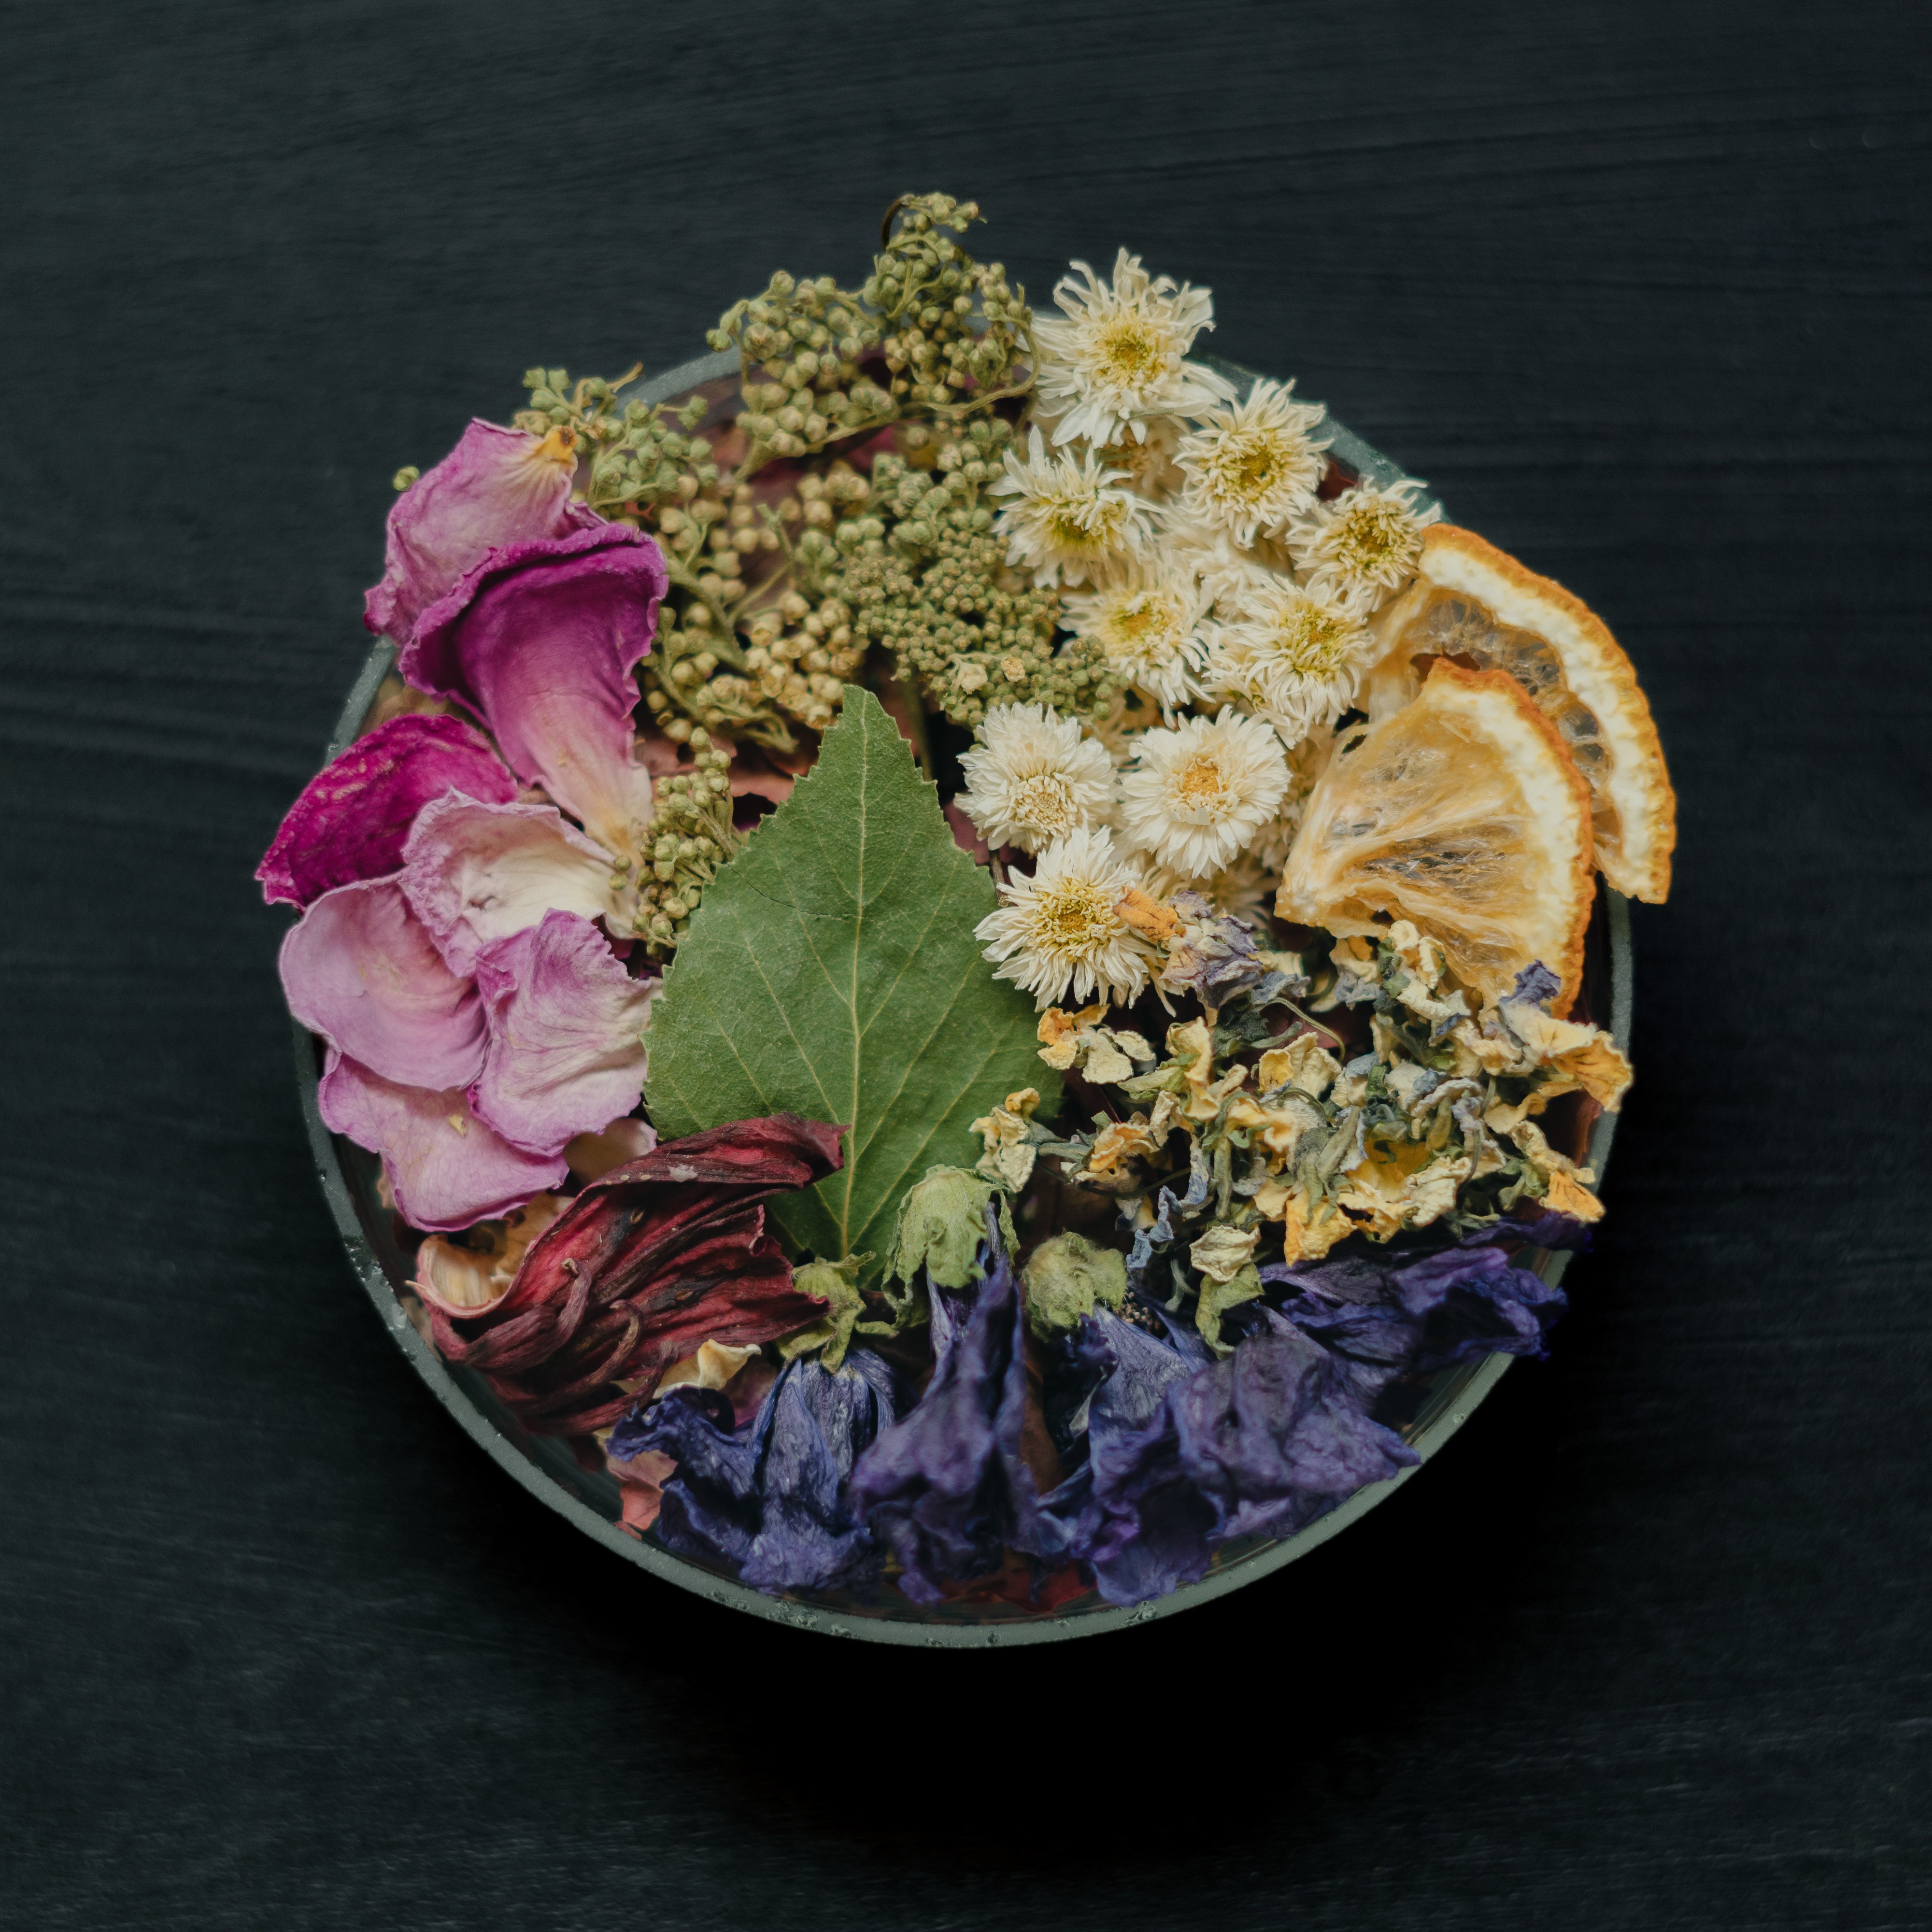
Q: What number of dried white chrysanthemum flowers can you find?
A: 9